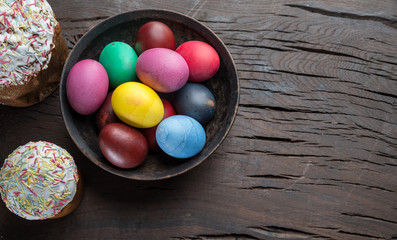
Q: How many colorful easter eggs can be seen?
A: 11